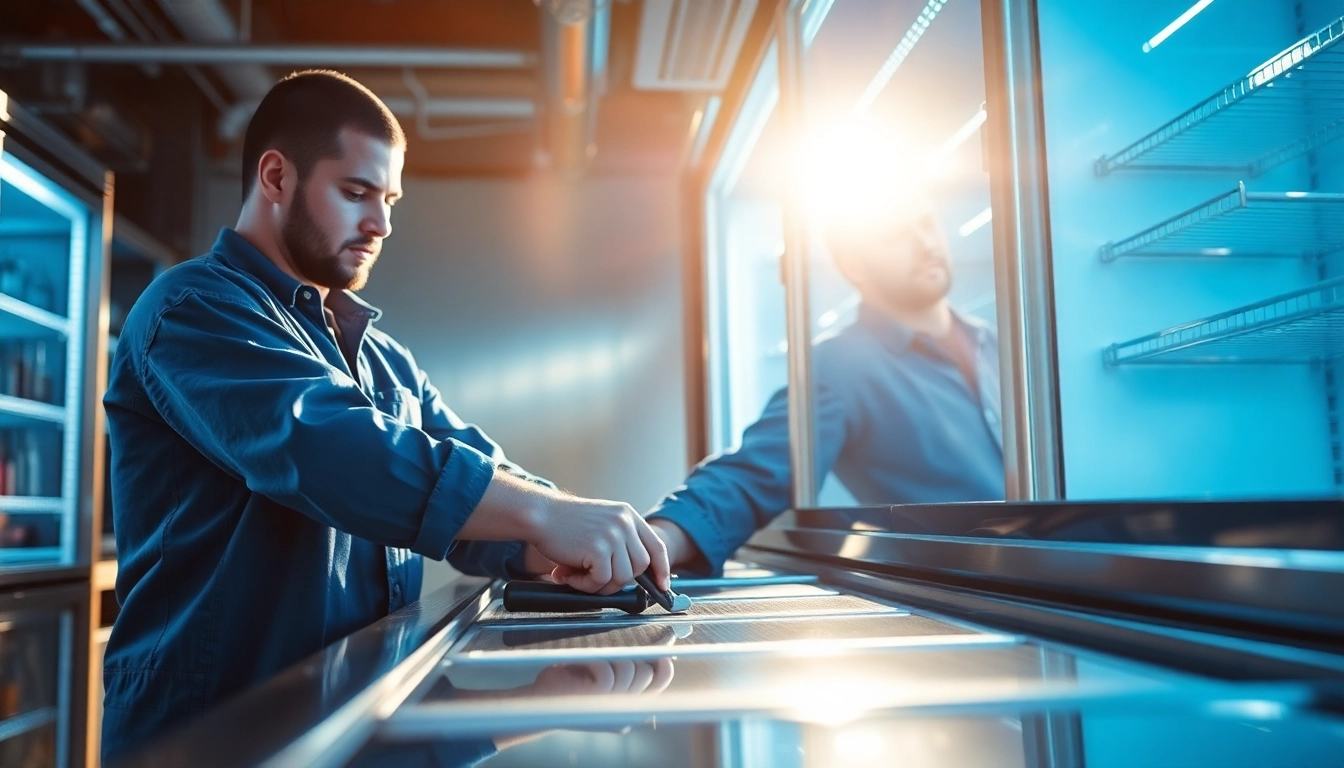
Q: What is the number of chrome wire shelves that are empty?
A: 3